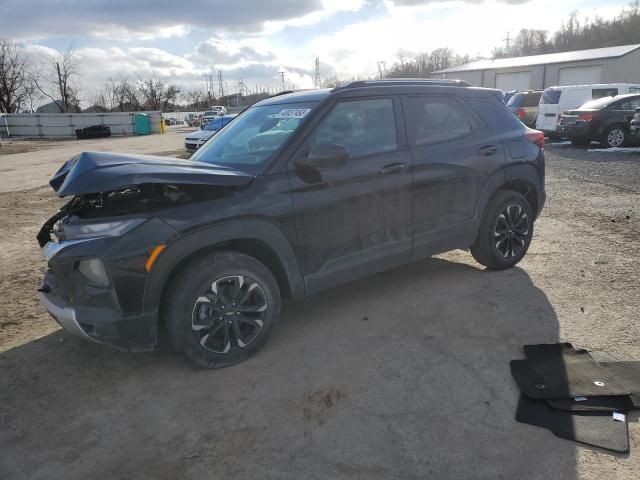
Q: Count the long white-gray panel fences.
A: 1